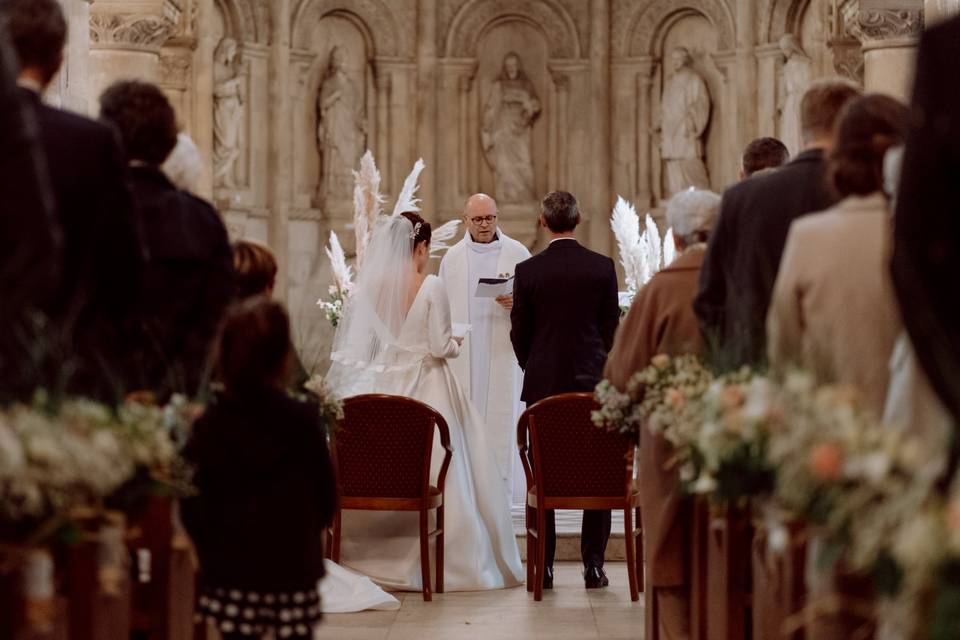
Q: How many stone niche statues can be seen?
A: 5